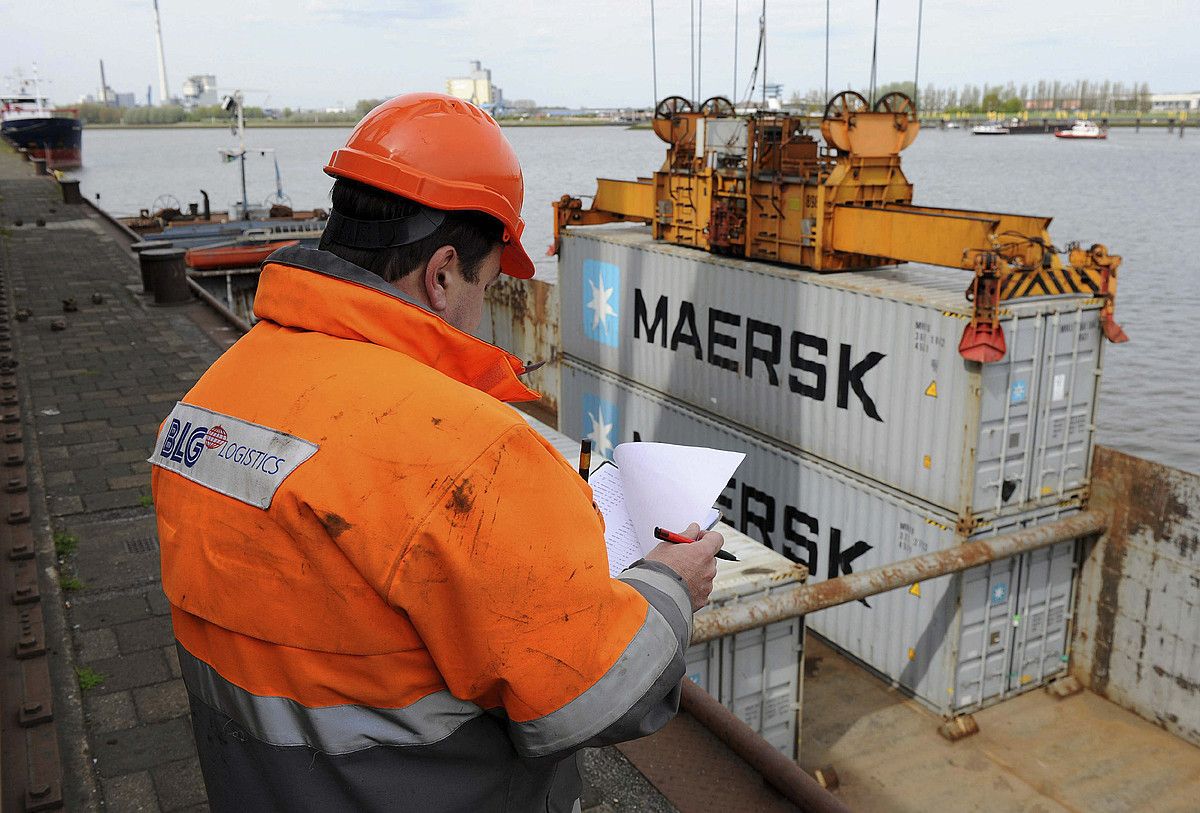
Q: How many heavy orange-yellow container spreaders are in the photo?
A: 1